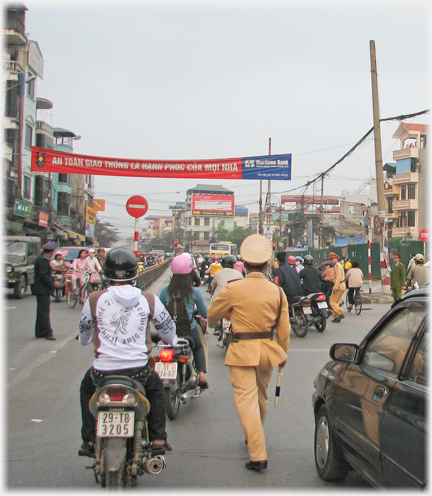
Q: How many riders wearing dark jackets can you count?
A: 2